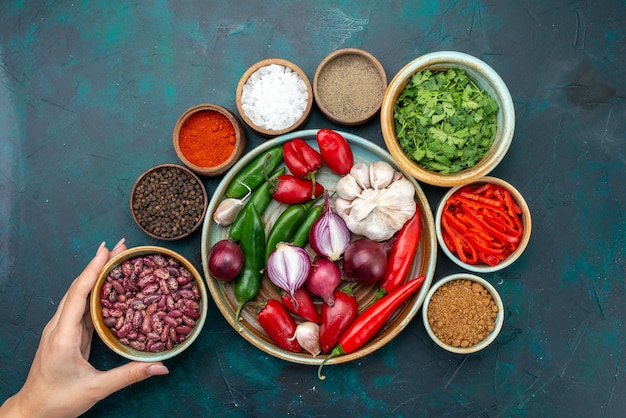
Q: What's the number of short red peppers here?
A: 6